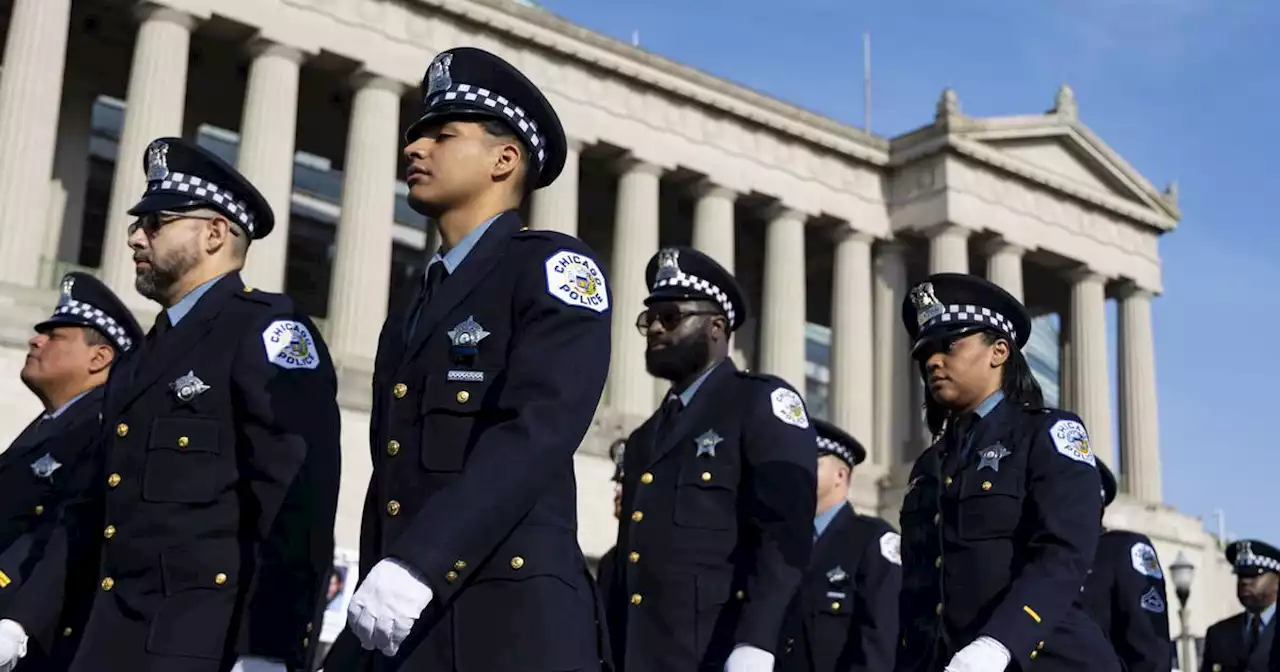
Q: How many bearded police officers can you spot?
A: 2